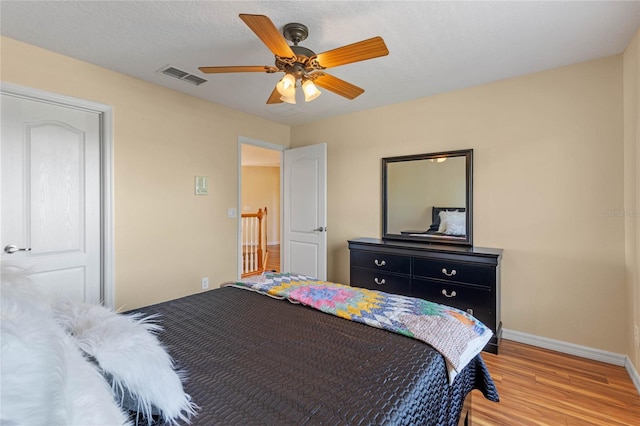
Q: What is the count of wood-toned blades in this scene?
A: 5